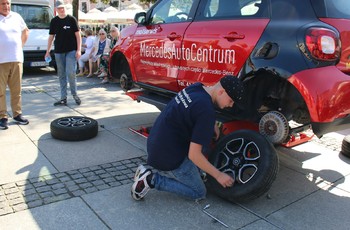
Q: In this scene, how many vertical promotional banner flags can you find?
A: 0